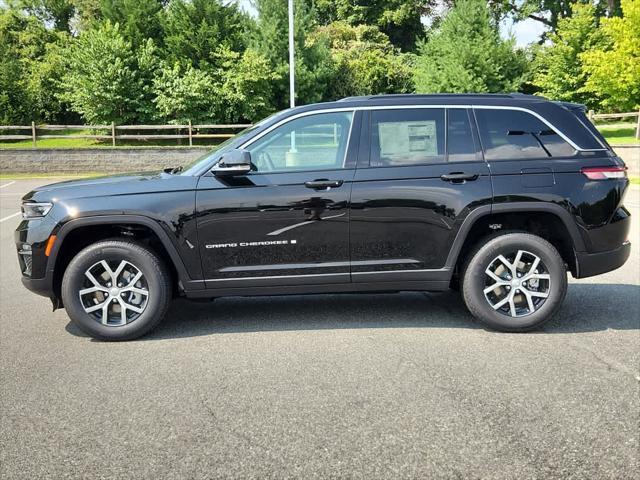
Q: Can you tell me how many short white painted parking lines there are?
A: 2